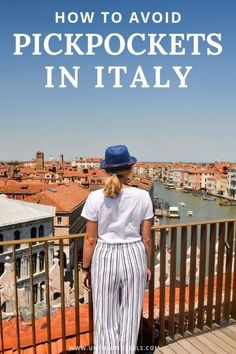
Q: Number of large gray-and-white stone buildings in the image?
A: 1